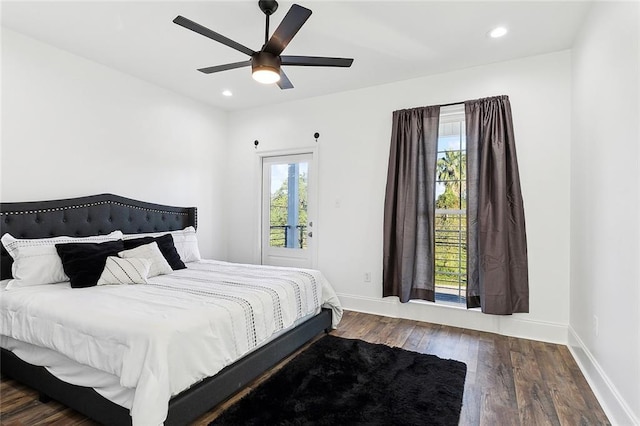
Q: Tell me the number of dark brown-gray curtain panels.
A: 2